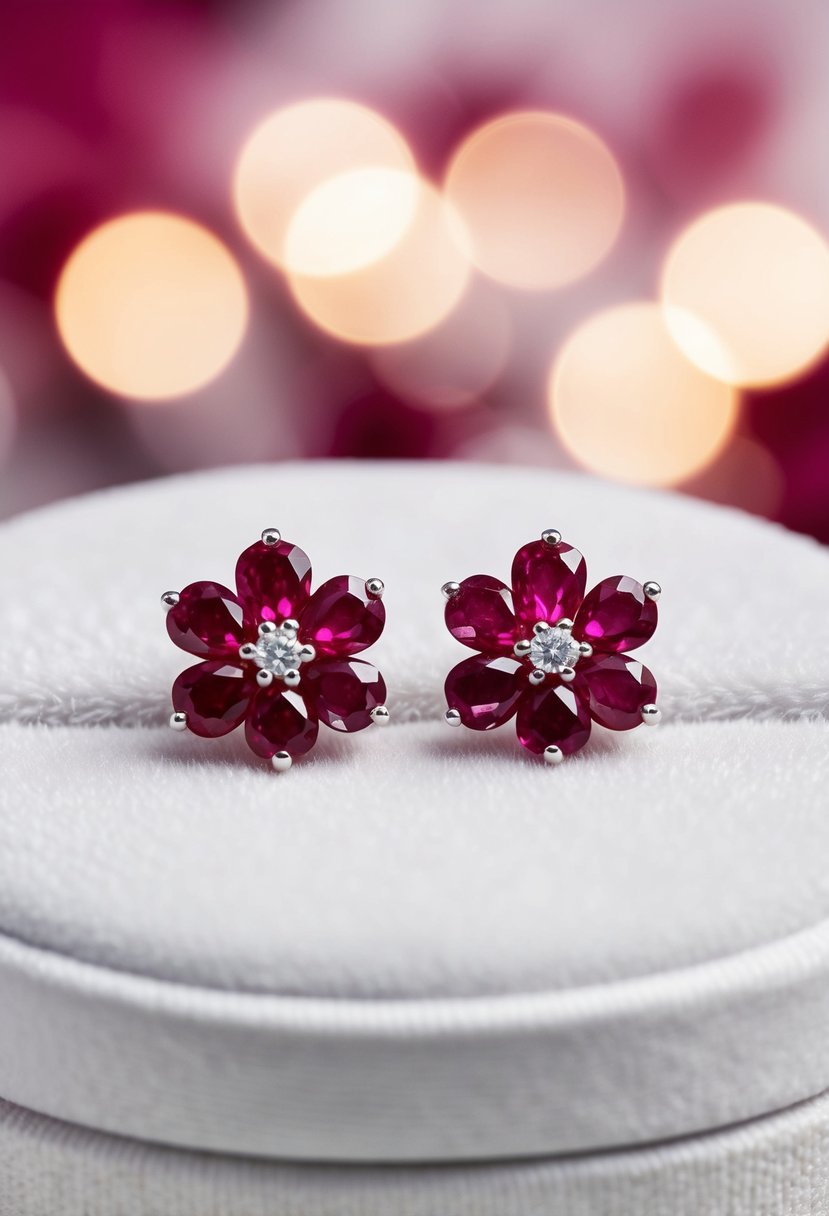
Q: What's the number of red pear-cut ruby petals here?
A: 12